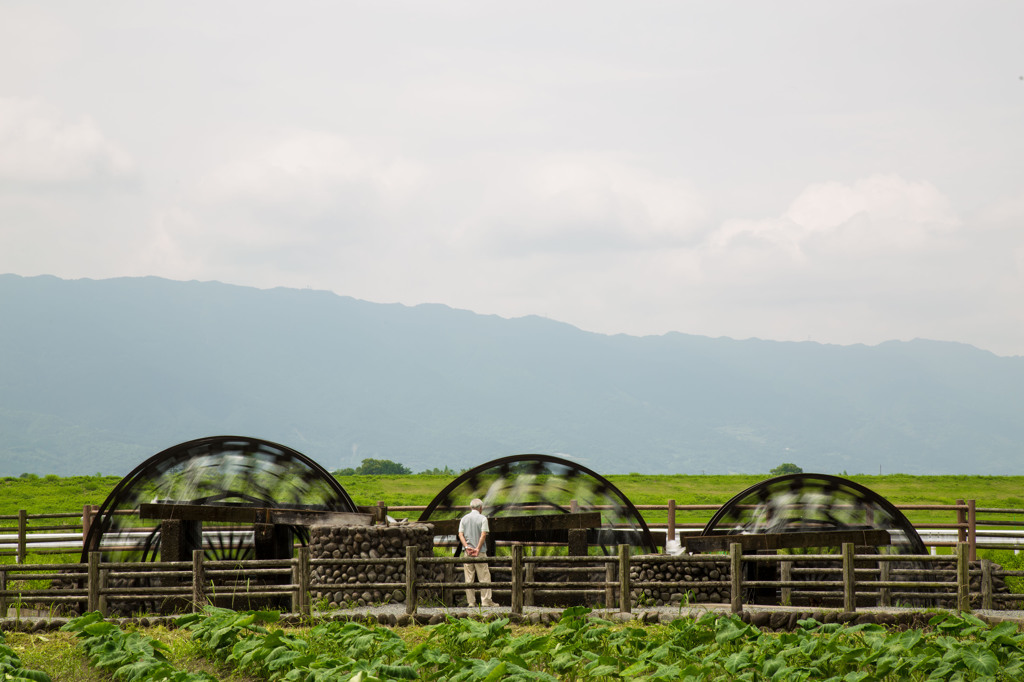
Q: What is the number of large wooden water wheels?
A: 3